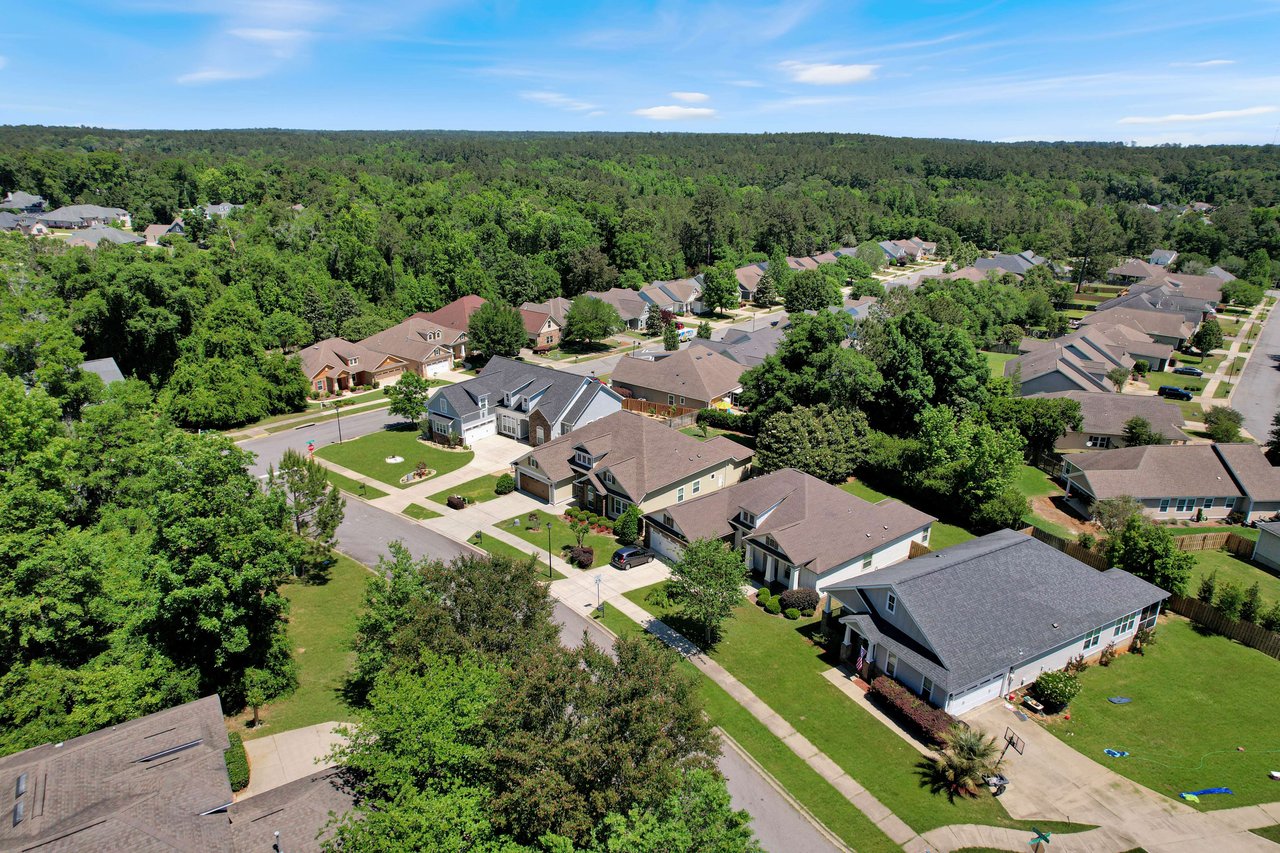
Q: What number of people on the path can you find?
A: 0